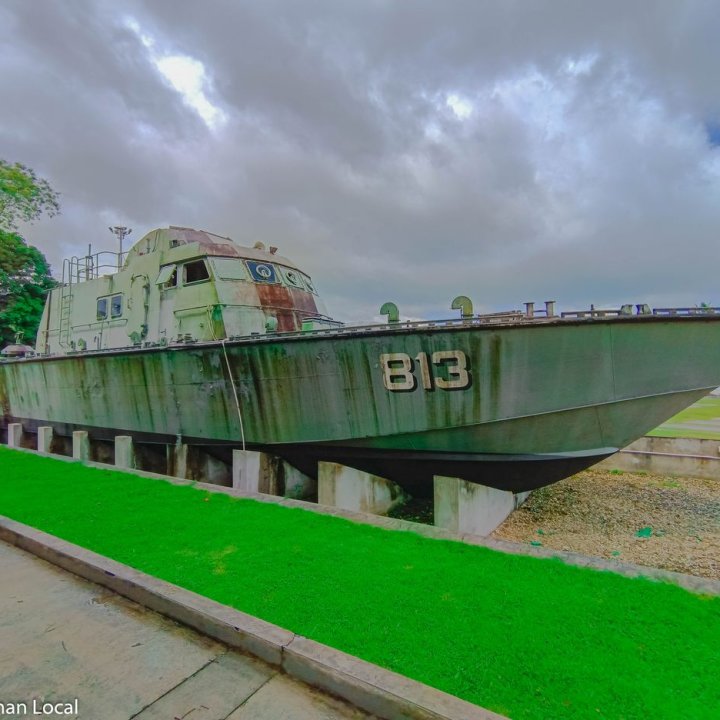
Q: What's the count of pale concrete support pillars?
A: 8